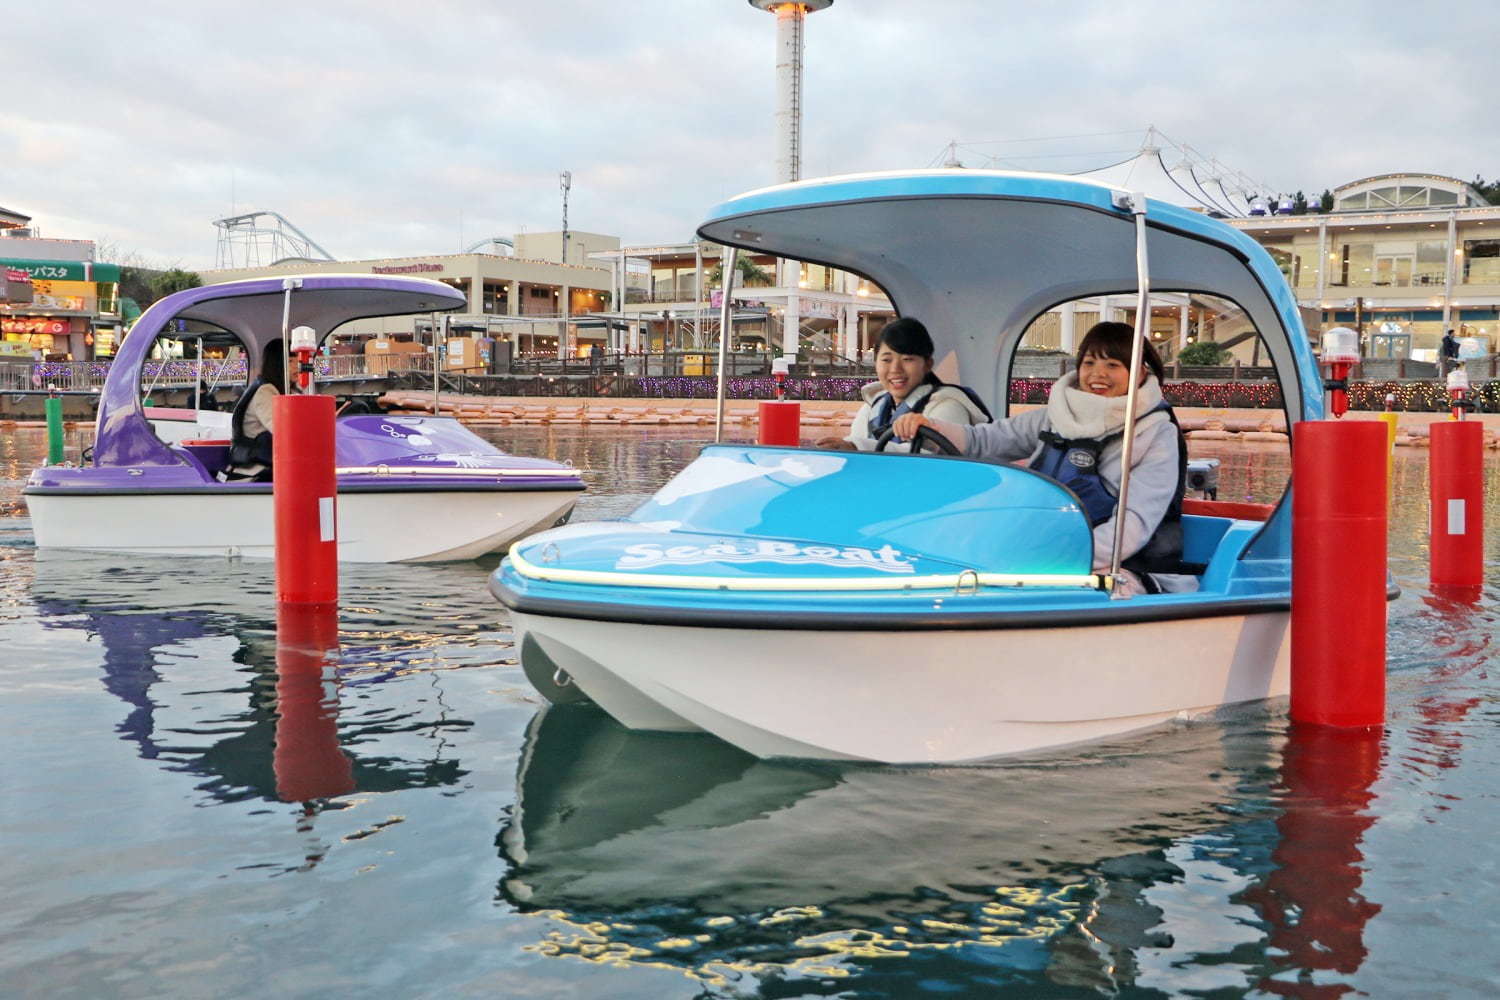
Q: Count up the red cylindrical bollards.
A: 4